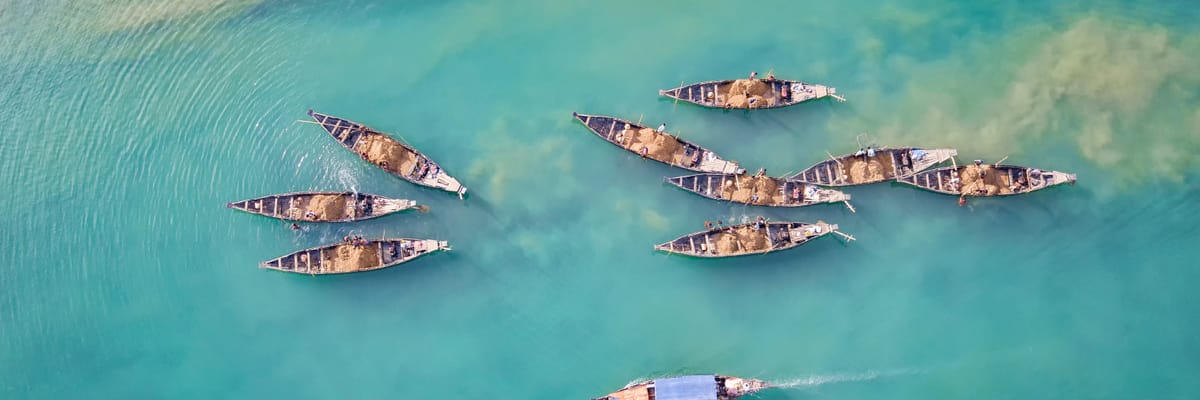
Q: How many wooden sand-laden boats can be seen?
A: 9